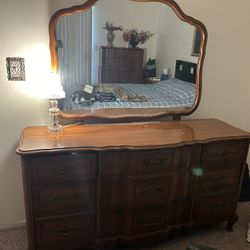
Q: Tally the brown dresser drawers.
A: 9